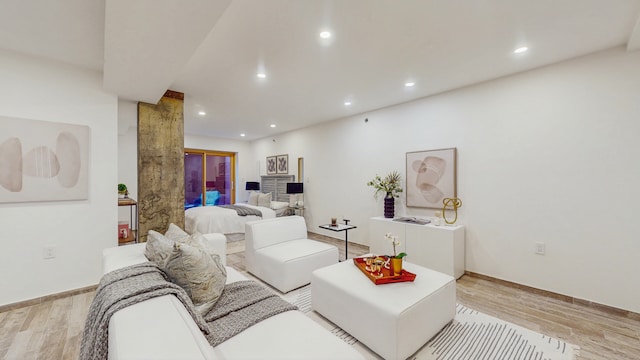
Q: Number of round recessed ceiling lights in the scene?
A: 8